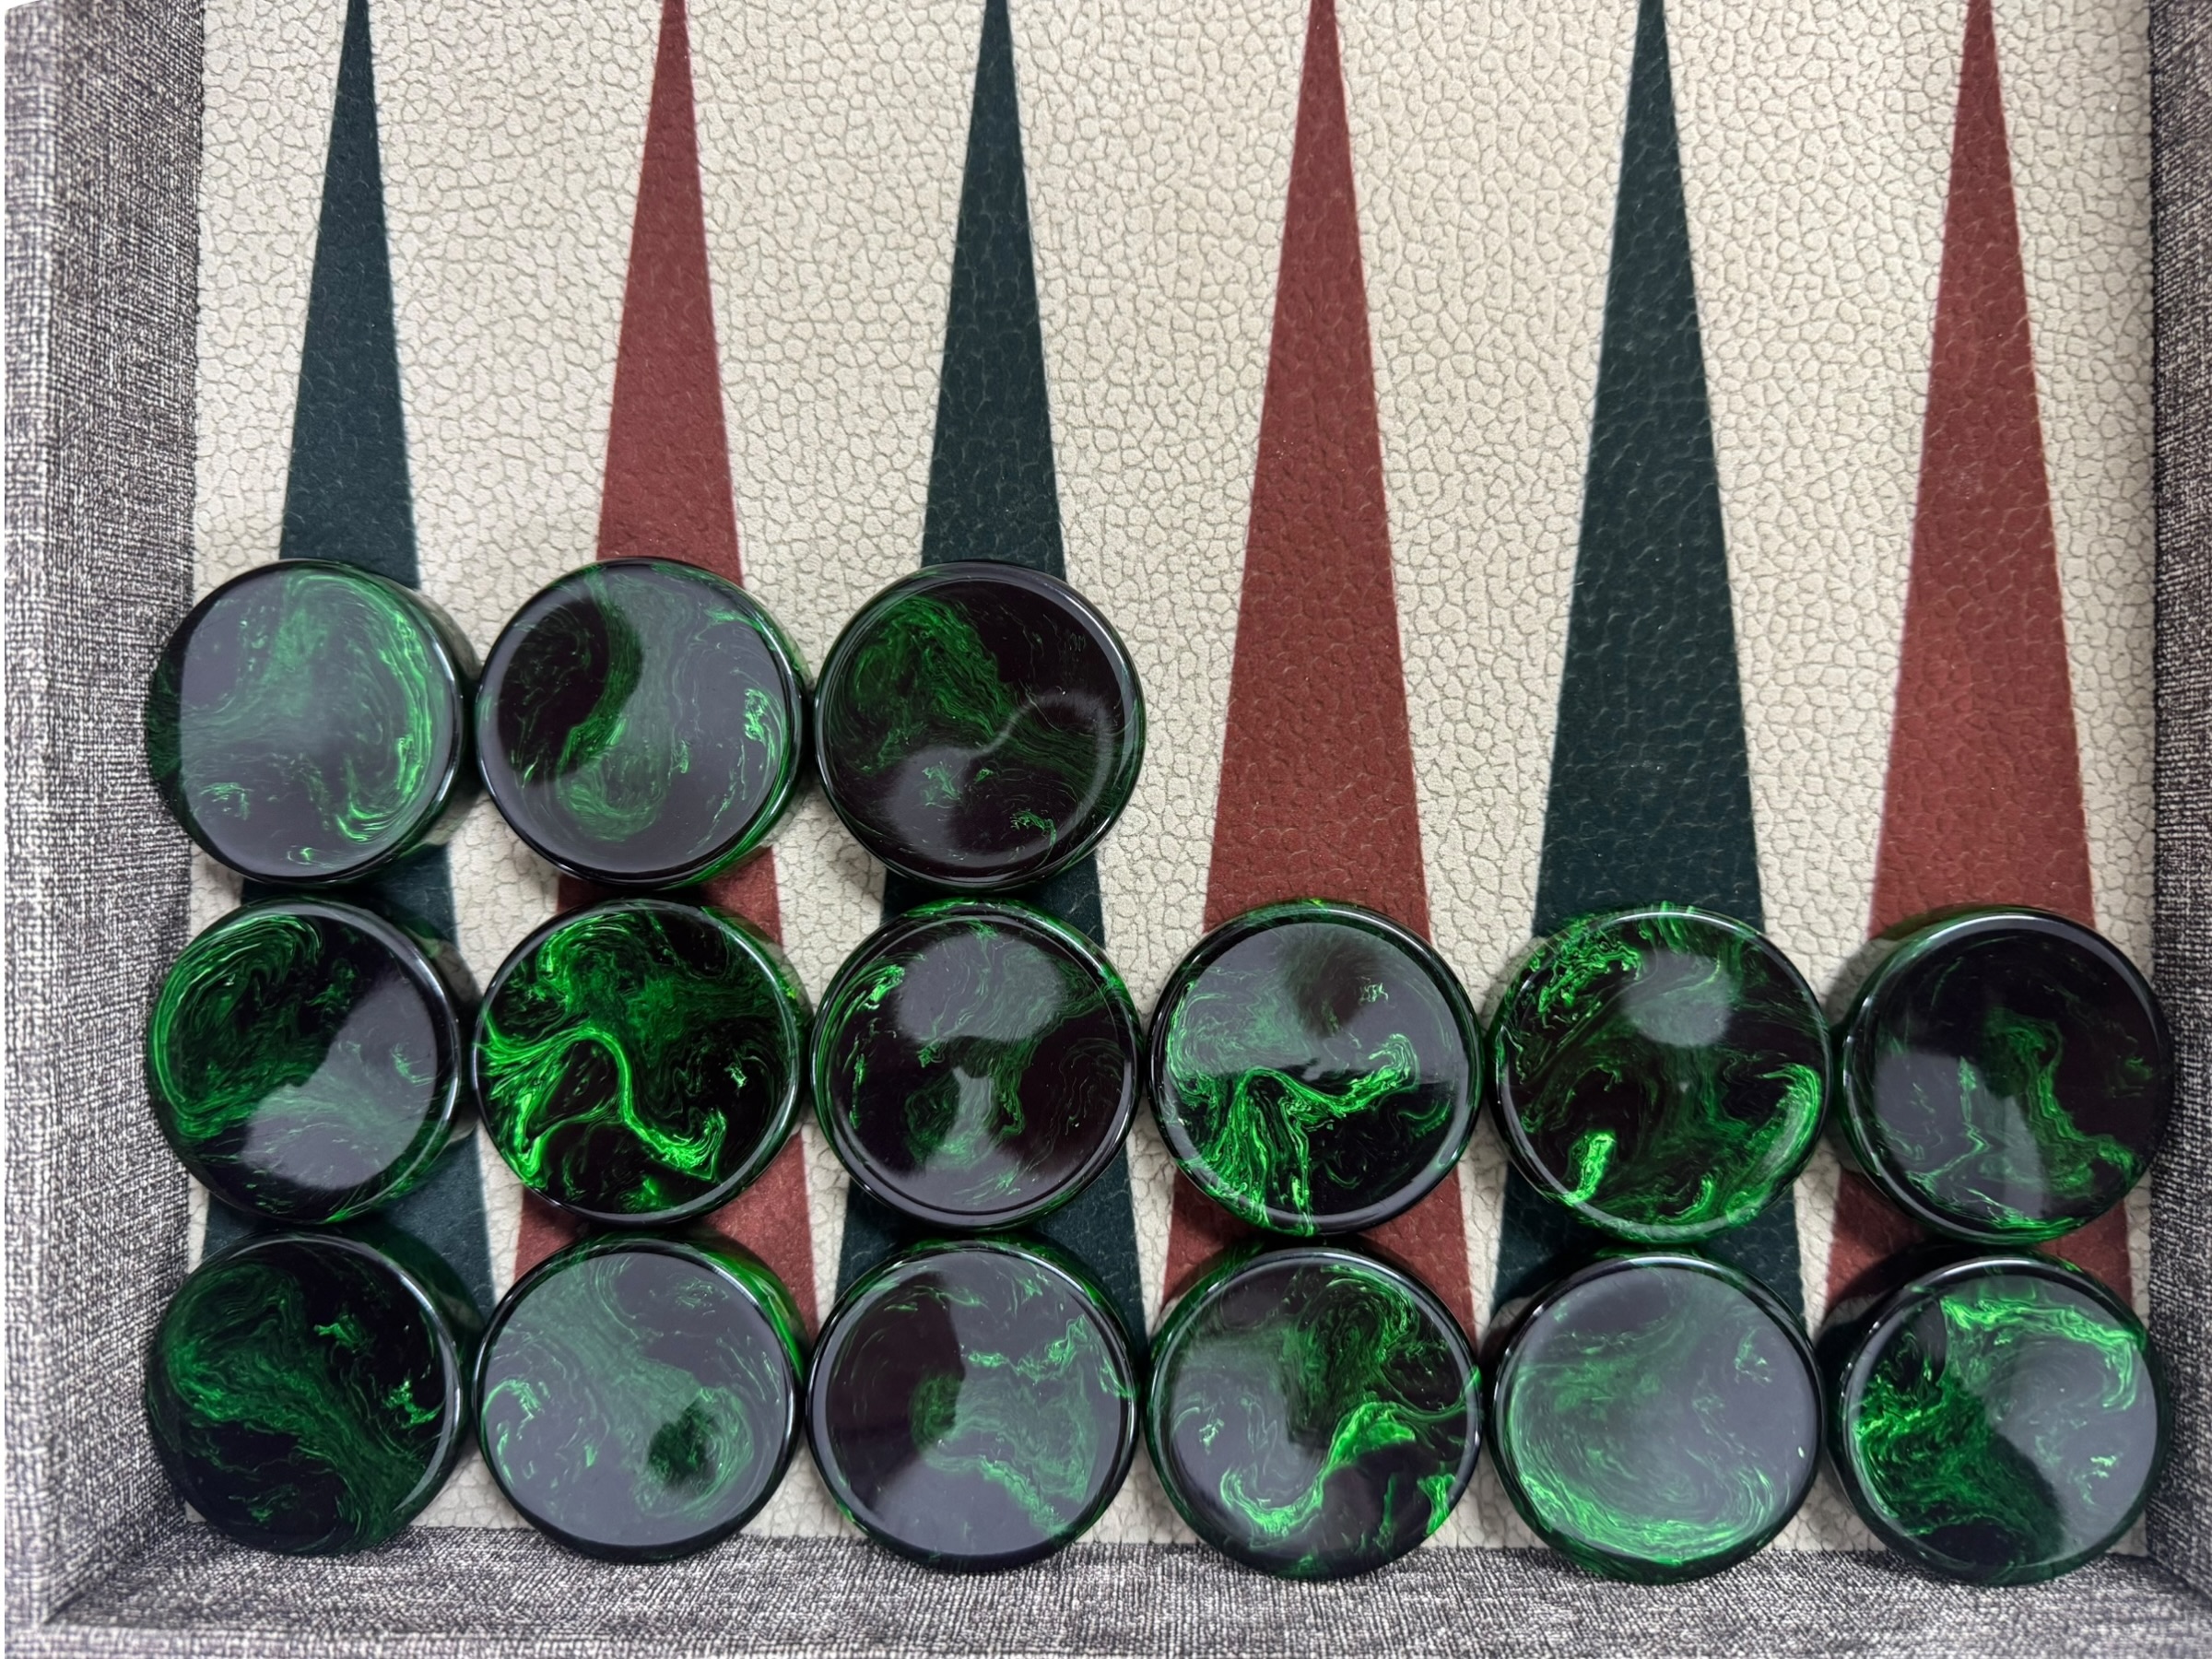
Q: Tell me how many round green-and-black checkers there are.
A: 15